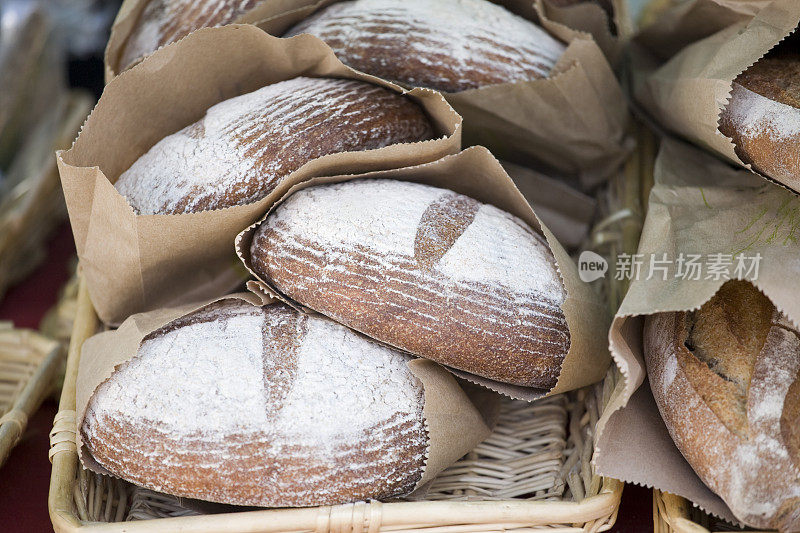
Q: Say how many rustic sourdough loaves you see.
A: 7